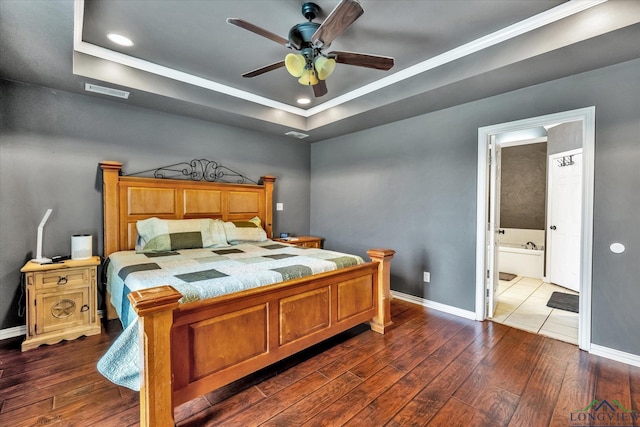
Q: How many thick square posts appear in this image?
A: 4